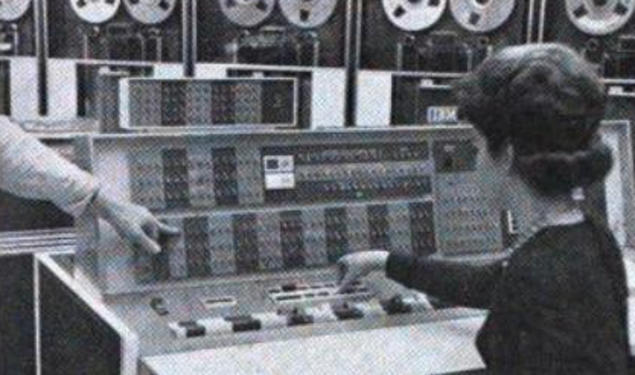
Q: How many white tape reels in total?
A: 8